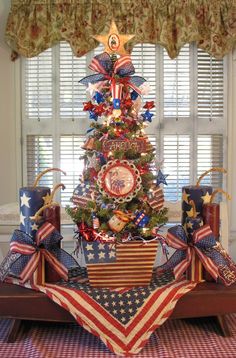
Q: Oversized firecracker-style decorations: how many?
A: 6